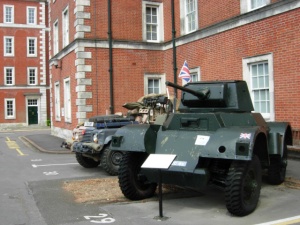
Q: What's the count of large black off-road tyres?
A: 5